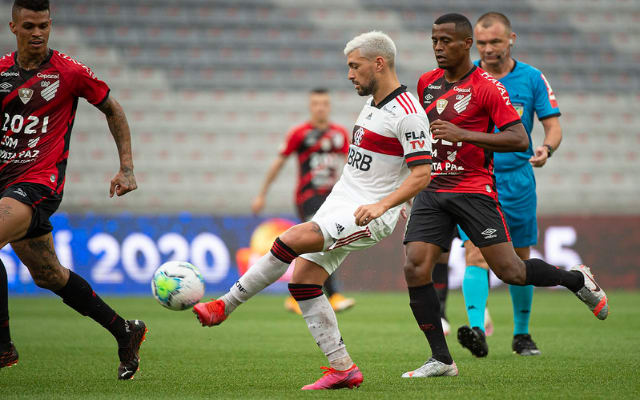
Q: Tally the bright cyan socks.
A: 2